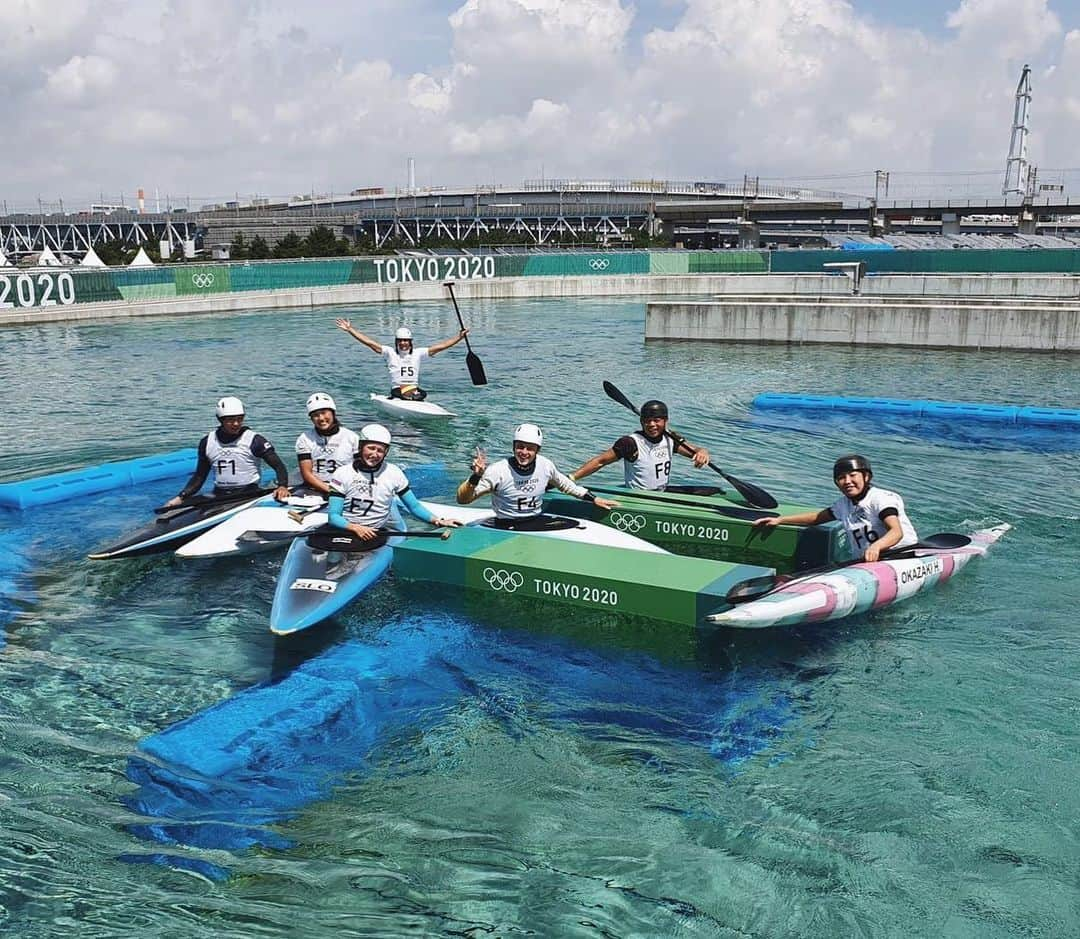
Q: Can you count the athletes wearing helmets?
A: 7